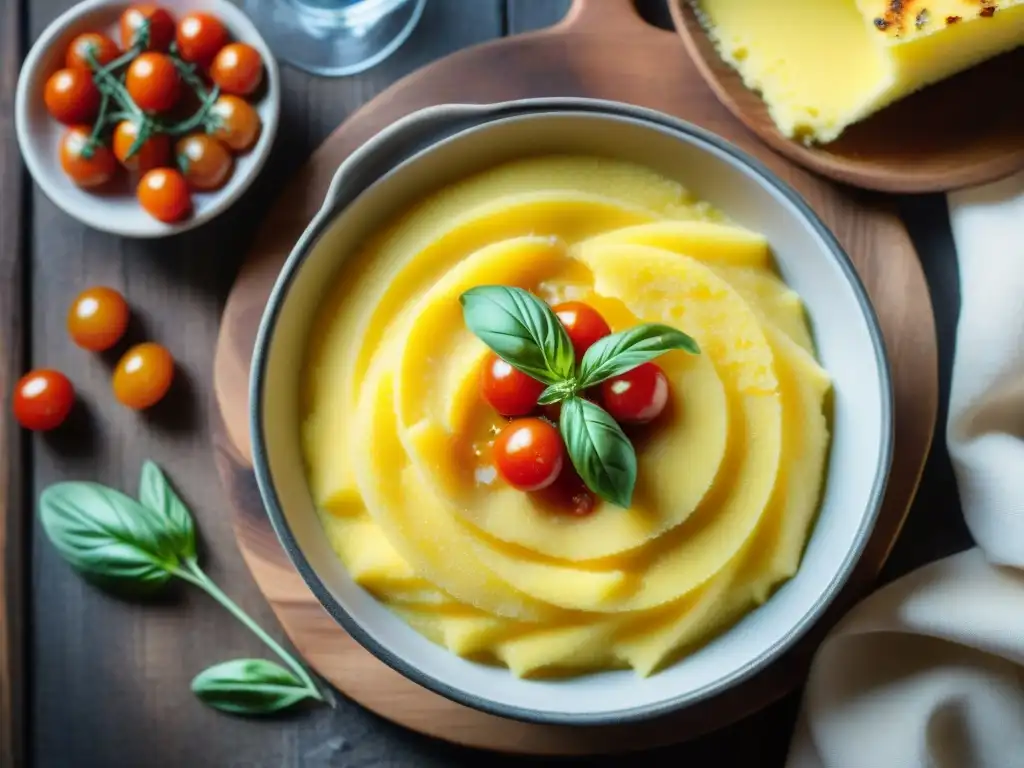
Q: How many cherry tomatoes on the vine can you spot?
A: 11